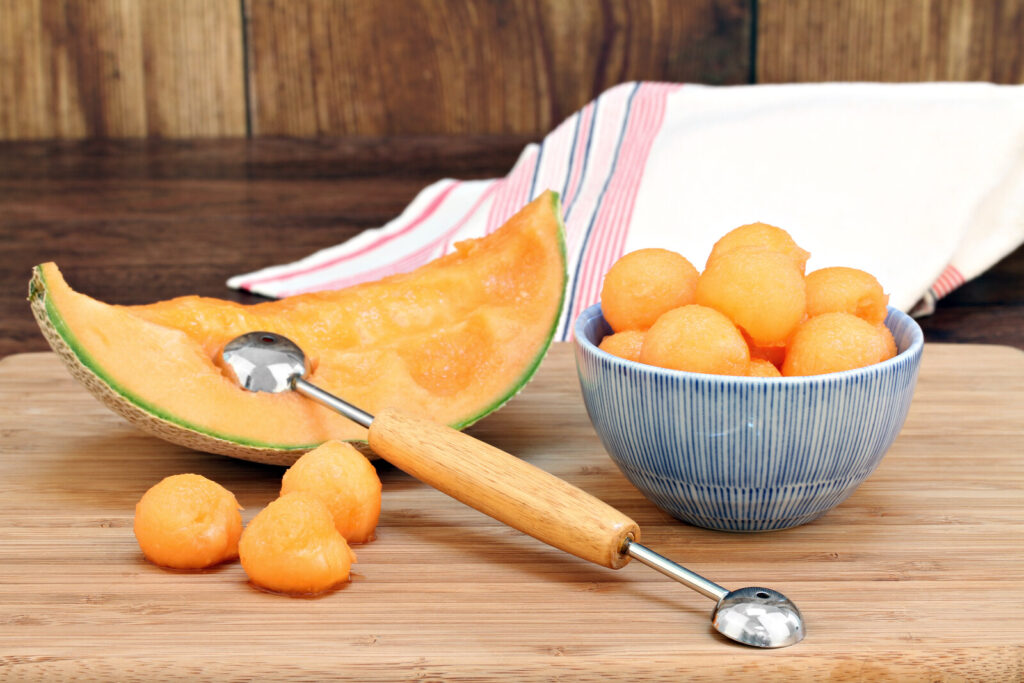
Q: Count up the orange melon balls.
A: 12